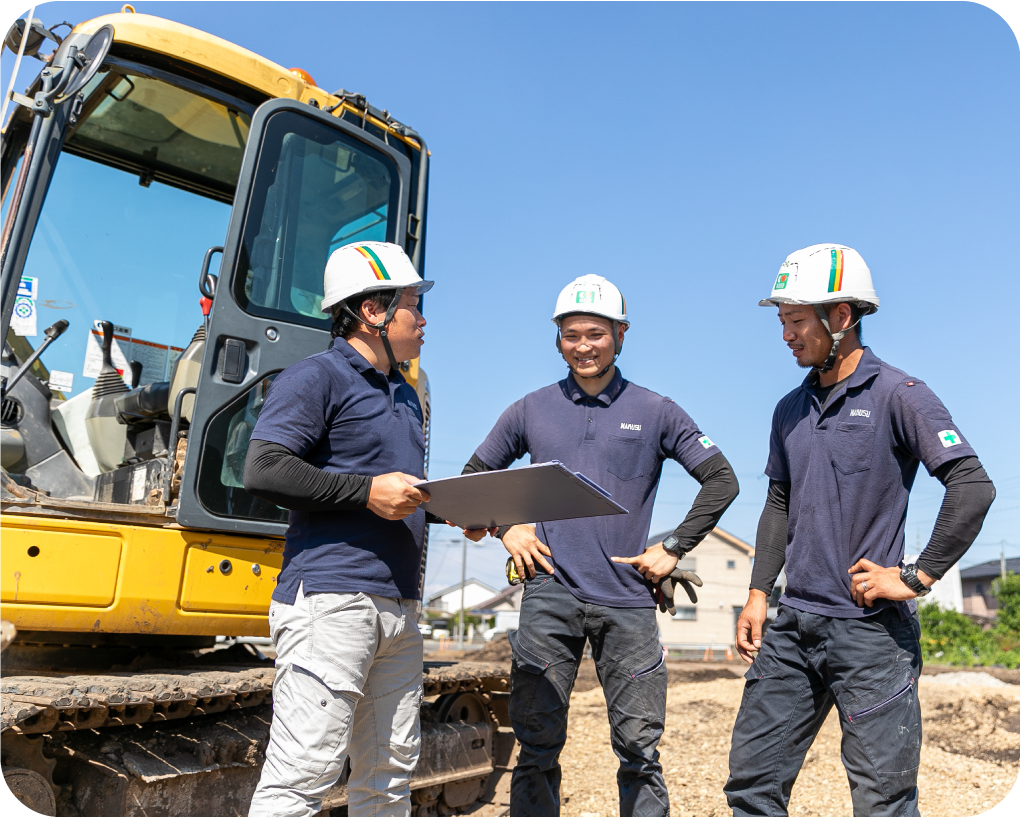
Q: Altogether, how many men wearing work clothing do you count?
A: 3